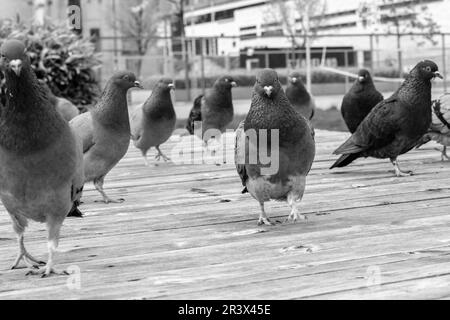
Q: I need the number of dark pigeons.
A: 2